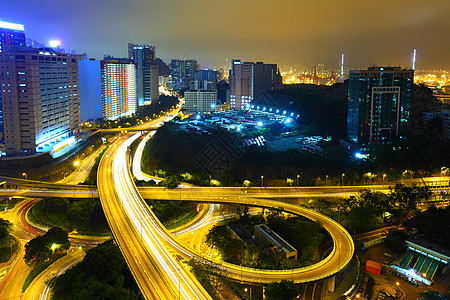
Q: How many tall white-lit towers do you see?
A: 2